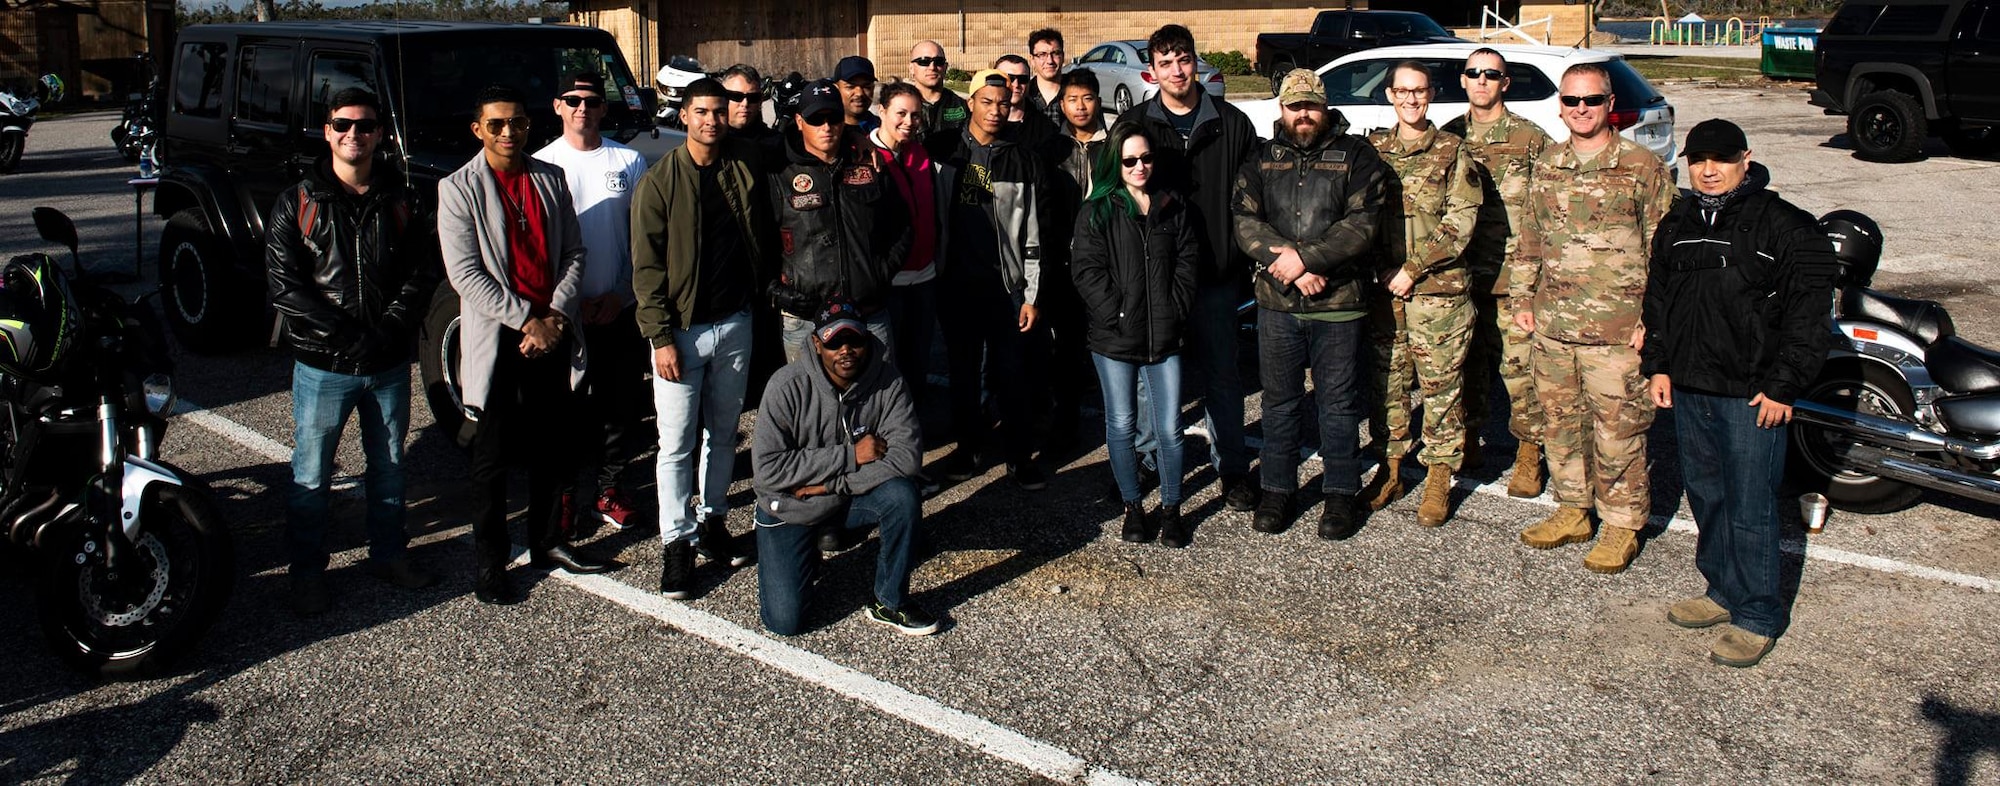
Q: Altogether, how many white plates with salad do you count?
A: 0